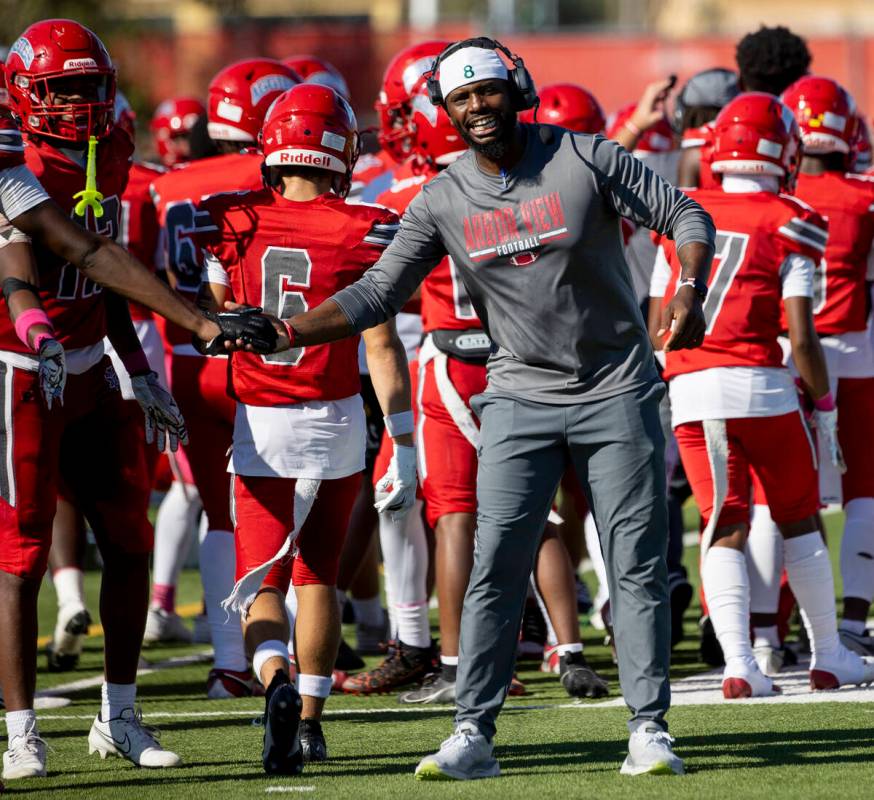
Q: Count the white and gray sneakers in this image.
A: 2